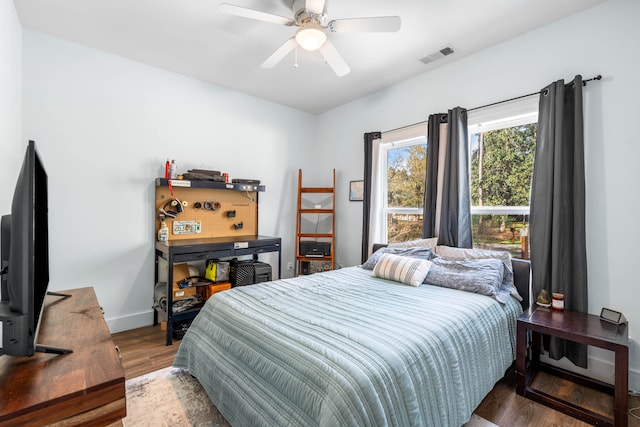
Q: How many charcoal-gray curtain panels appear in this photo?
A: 4